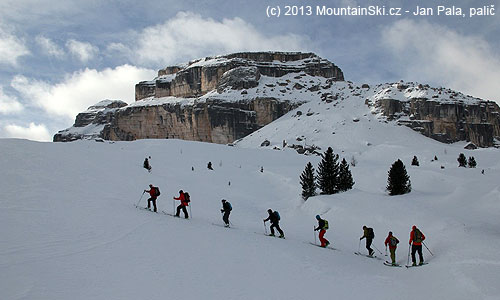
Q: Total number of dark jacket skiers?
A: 4